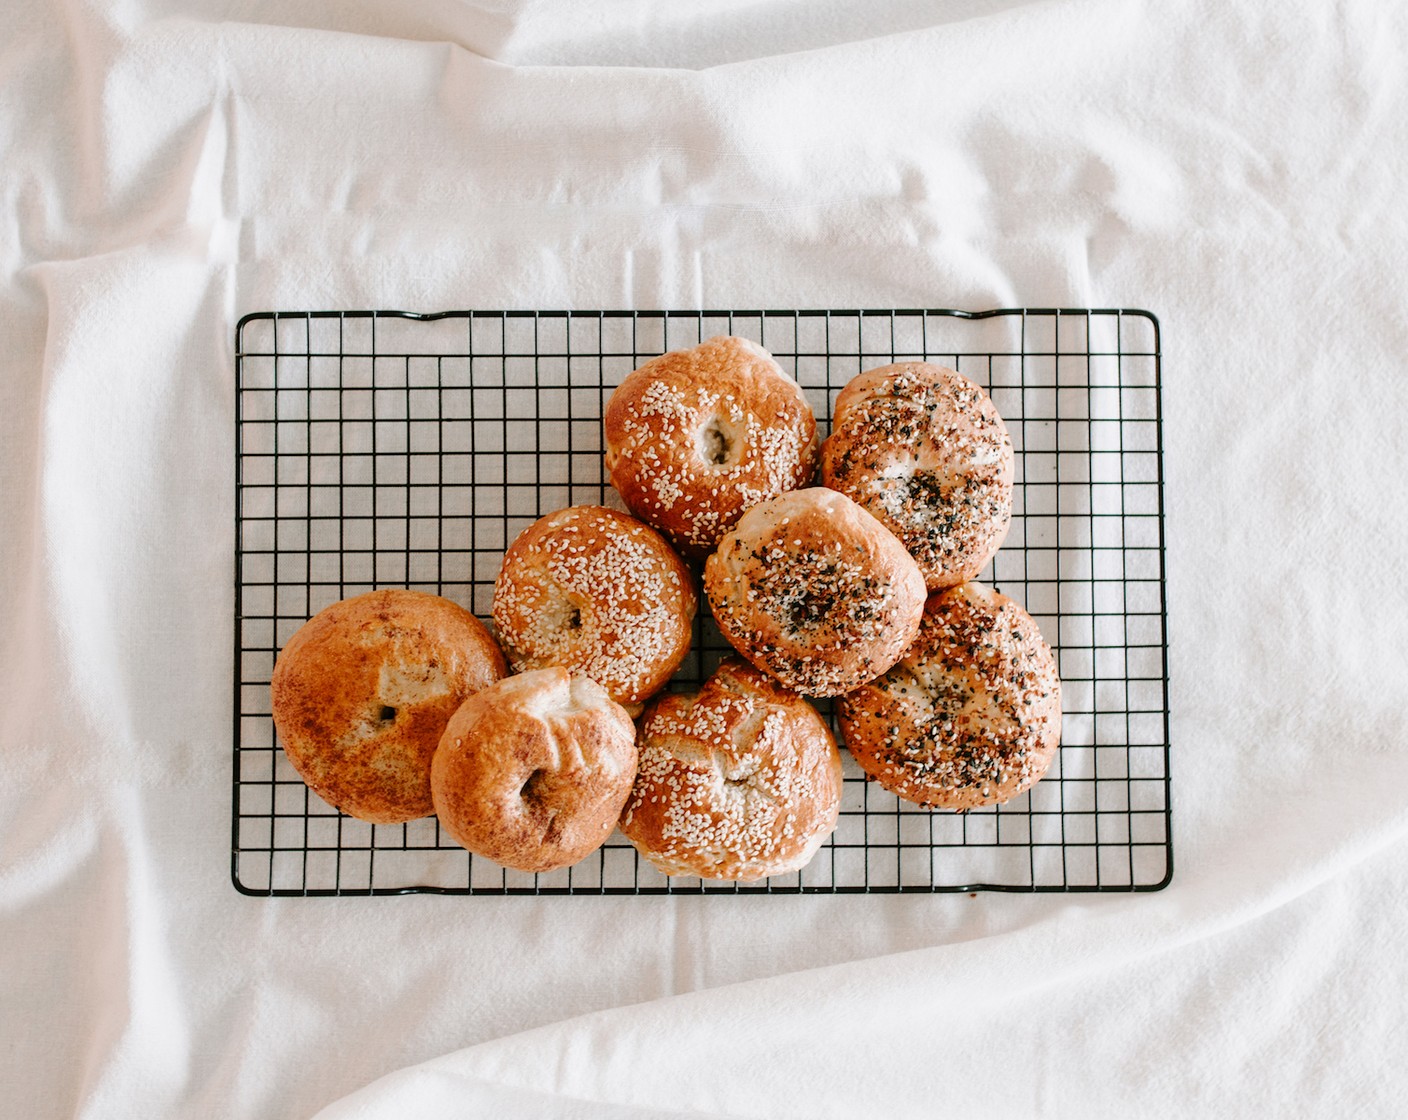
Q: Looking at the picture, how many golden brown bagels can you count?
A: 8